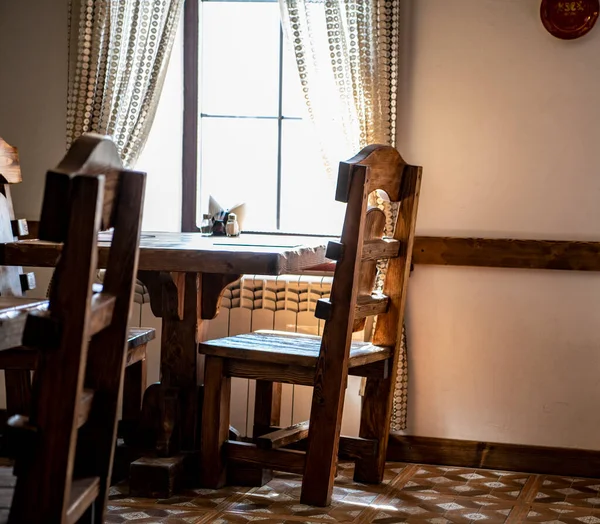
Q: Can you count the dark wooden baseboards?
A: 1